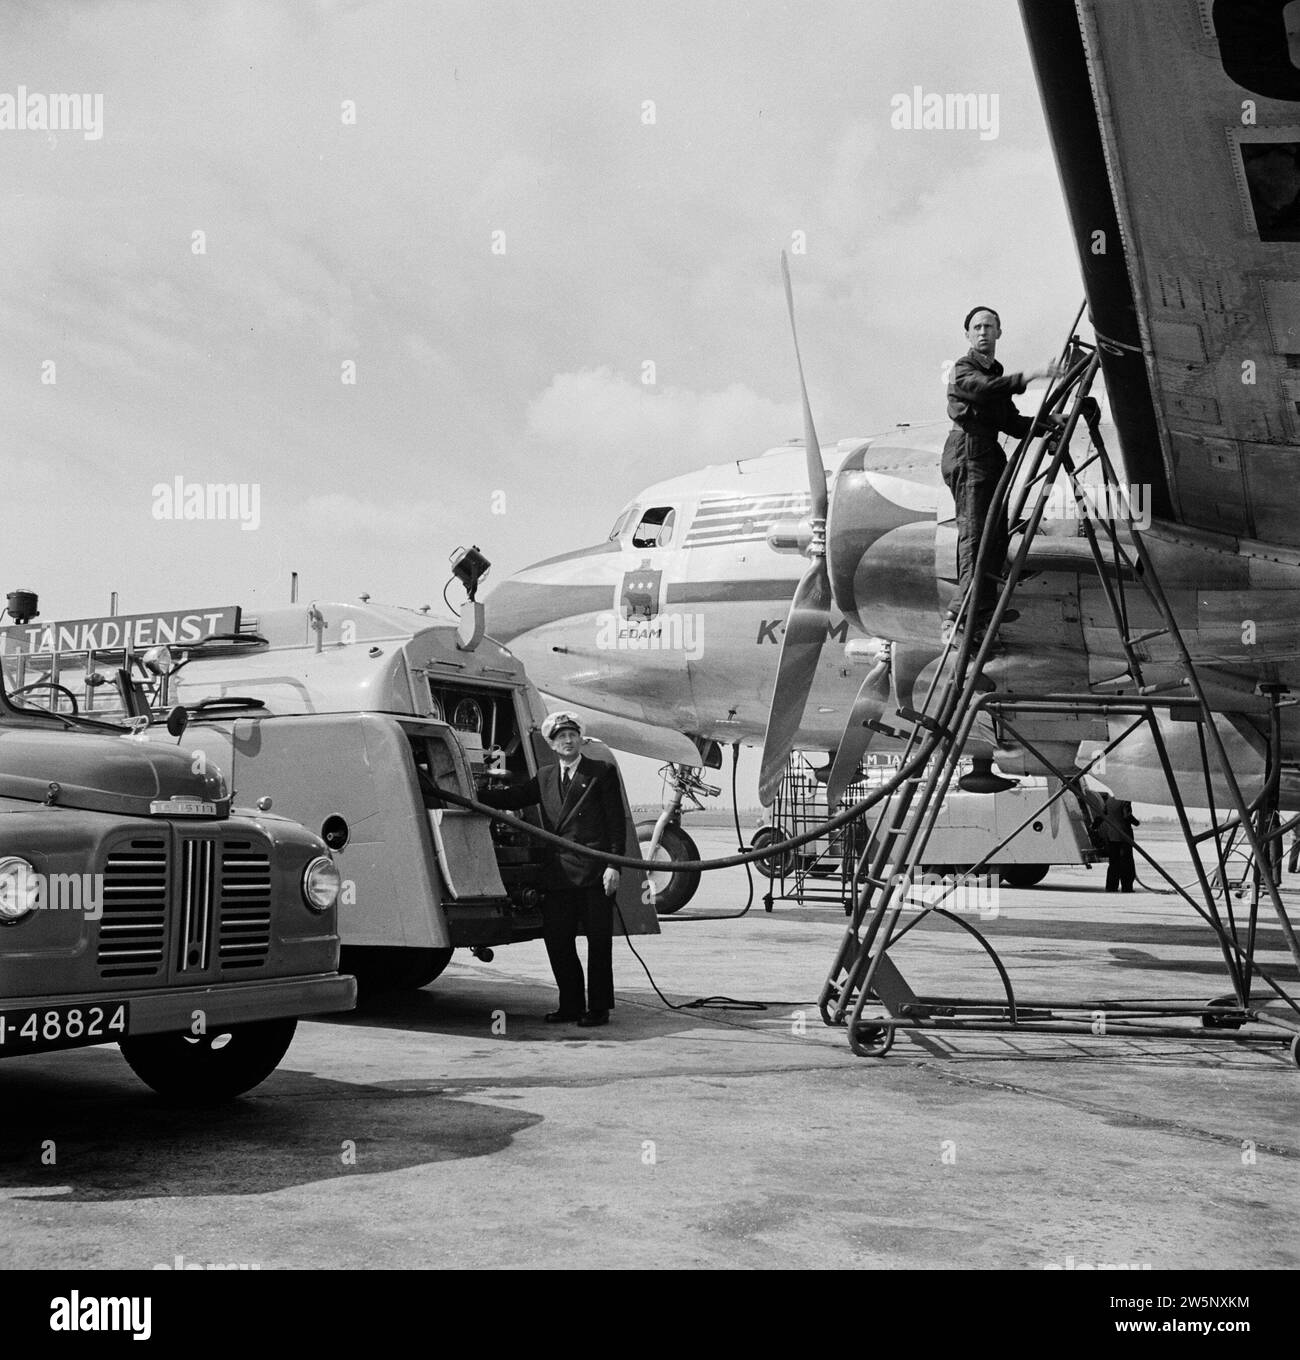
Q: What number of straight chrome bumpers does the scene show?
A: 1